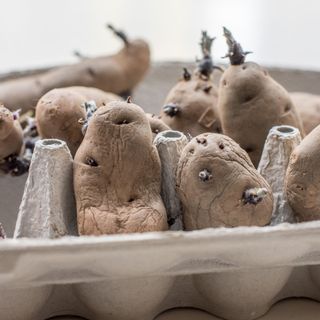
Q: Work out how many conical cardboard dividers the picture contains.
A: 3